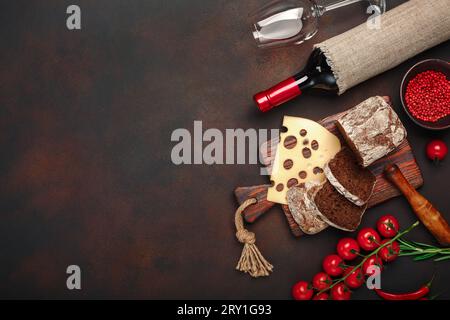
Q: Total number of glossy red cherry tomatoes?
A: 12